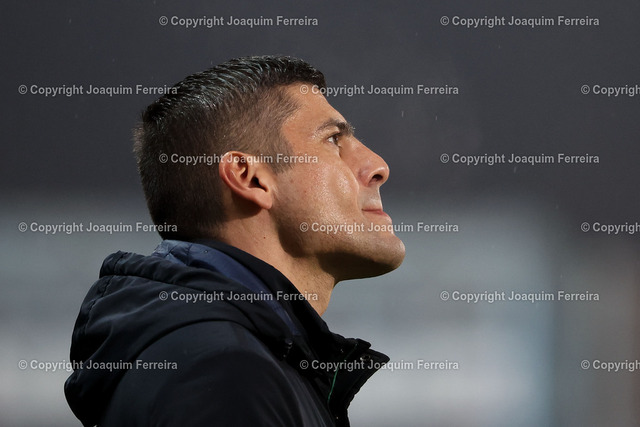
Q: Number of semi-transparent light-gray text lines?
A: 15